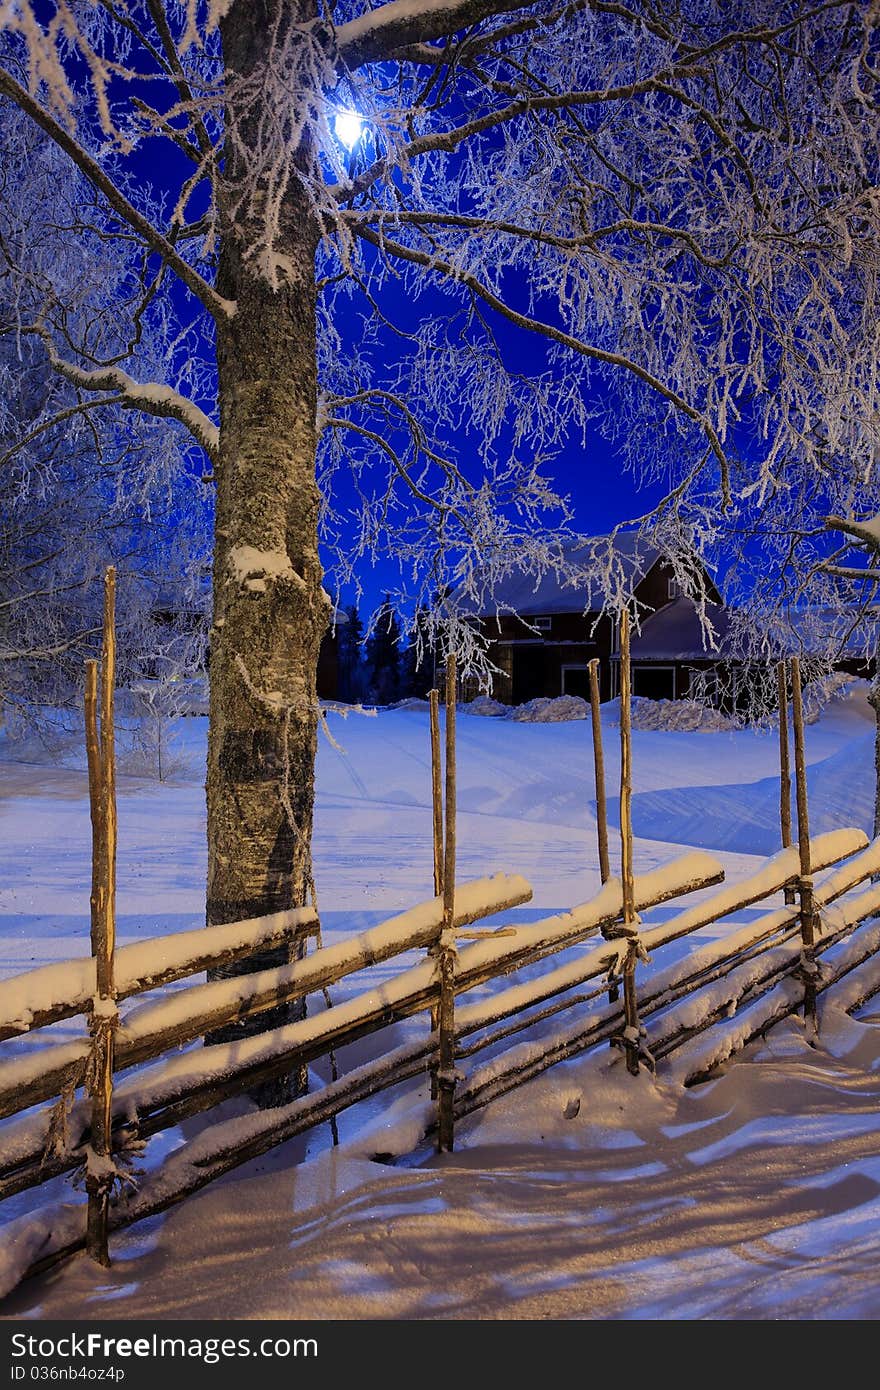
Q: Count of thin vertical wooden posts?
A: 8